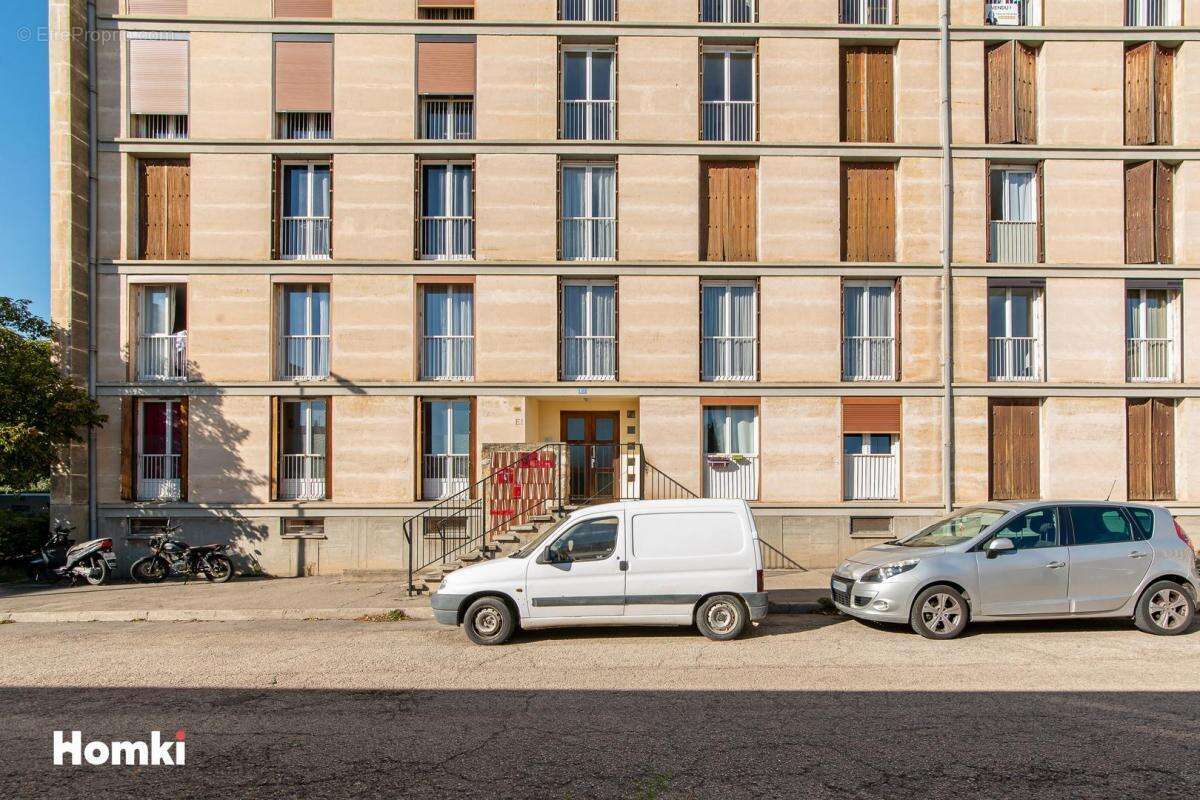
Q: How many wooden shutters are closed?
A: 9